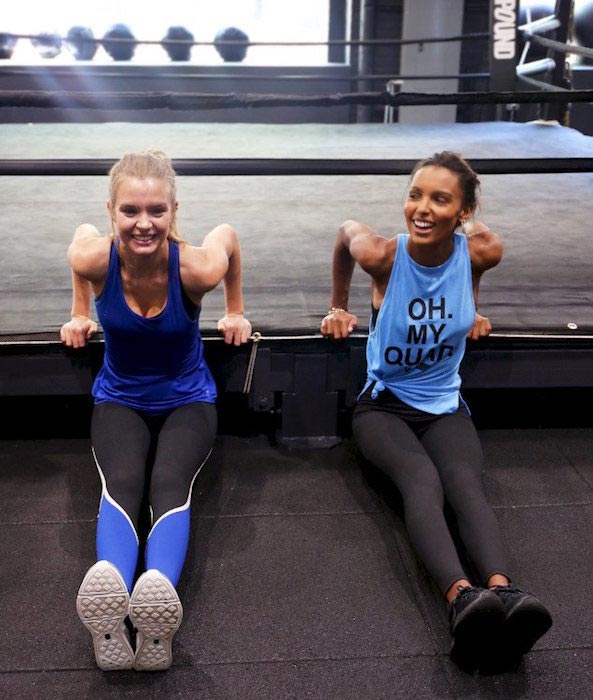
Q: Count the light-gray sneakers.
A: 2